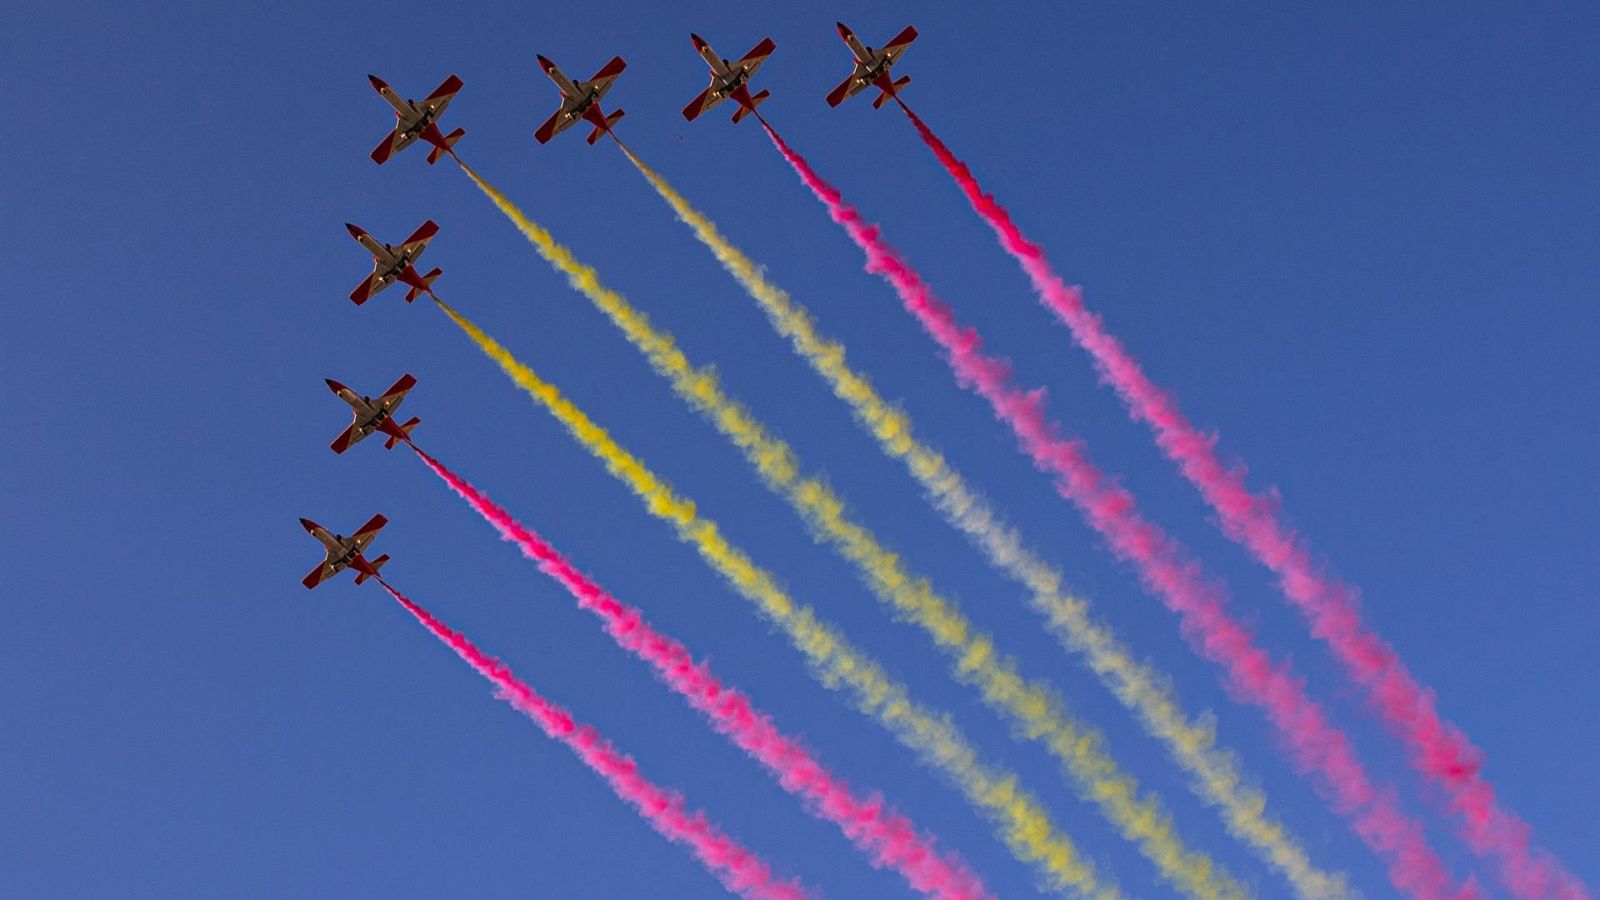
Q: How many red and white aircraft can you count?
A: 7